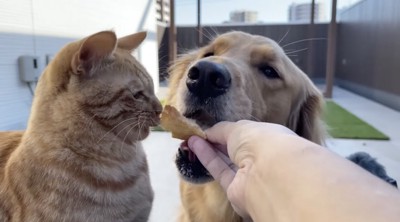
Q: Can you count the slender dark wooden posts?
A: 4